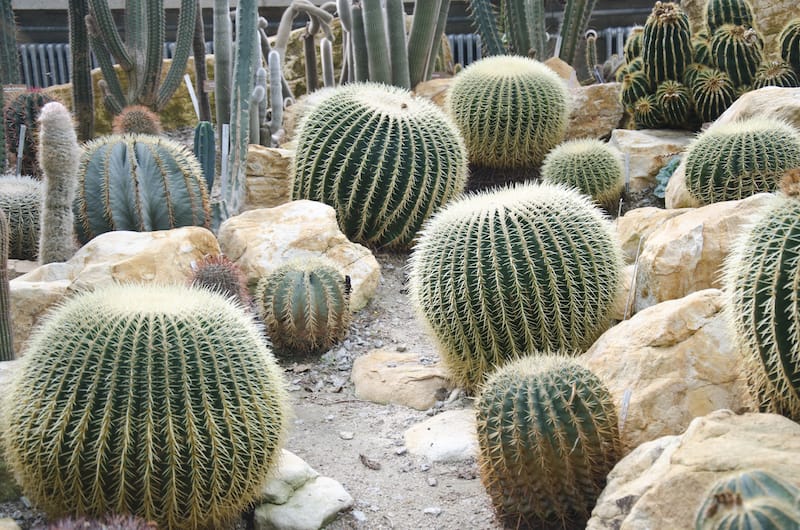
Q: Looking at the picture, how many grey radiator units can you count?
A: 3